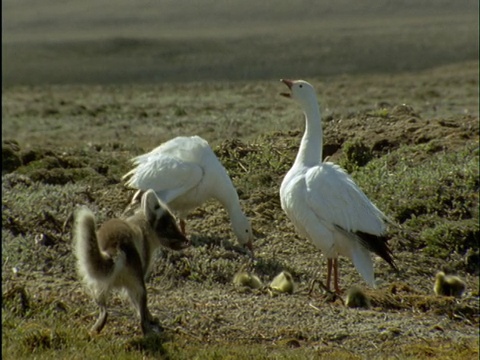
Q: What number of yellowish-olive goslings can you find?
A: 4